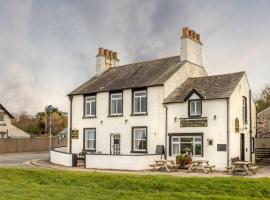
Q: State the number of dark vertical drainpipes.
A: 4